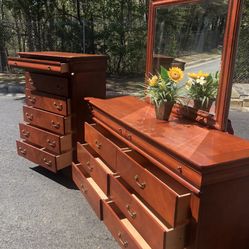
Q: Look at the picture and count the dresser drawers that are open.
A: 11